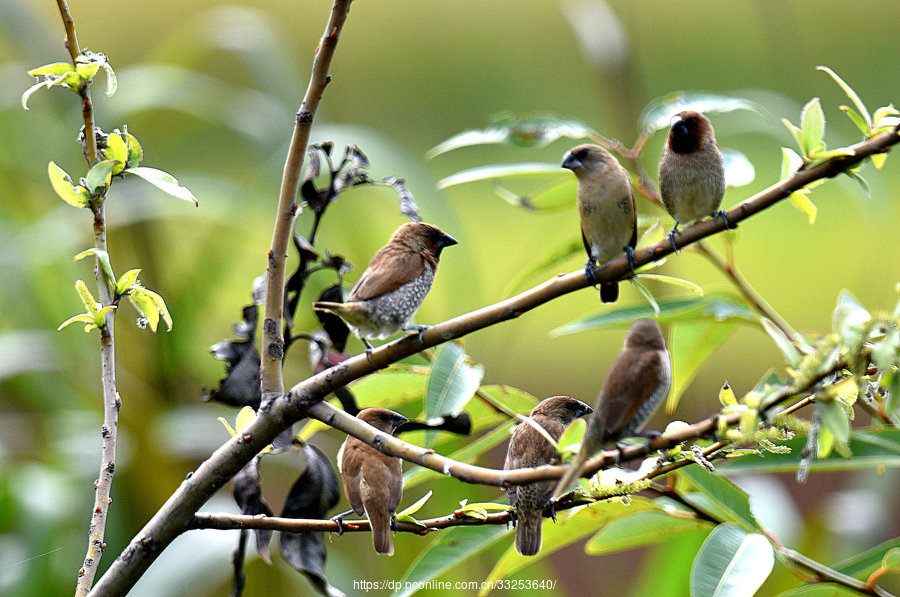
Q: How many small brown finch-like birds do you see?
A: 6